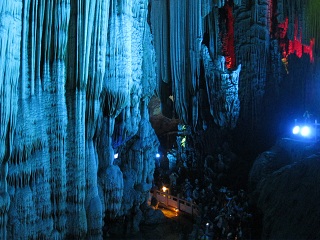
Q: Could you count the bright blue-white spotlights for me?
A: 2